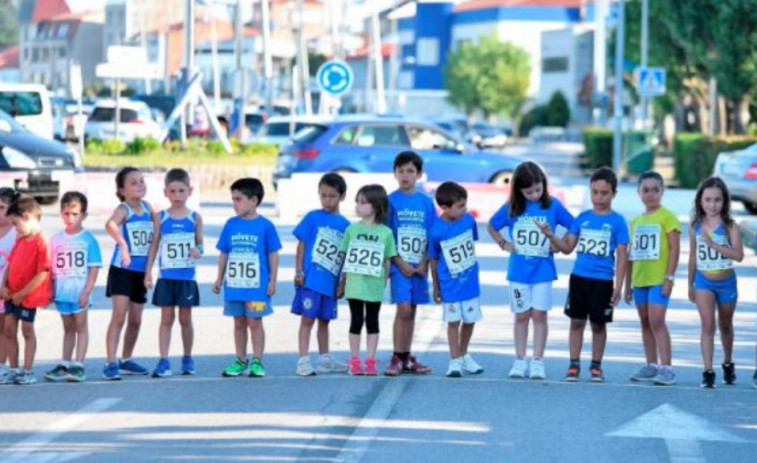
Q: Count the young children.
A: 14